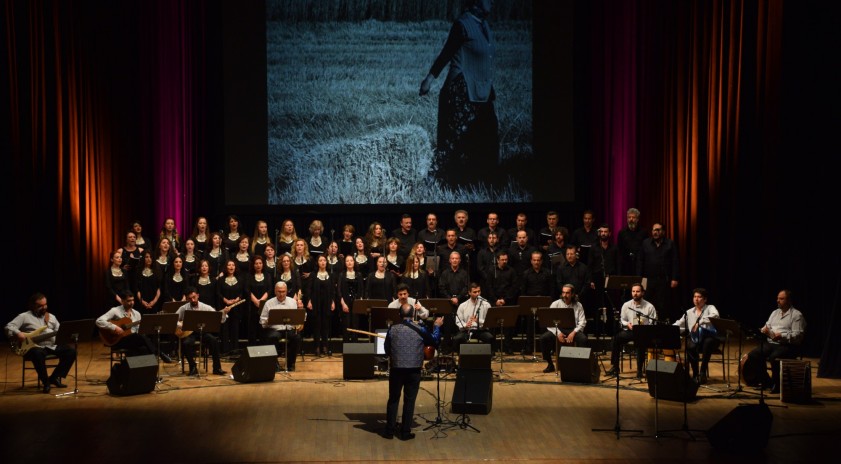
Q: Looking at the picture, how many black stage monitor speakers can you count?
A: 8